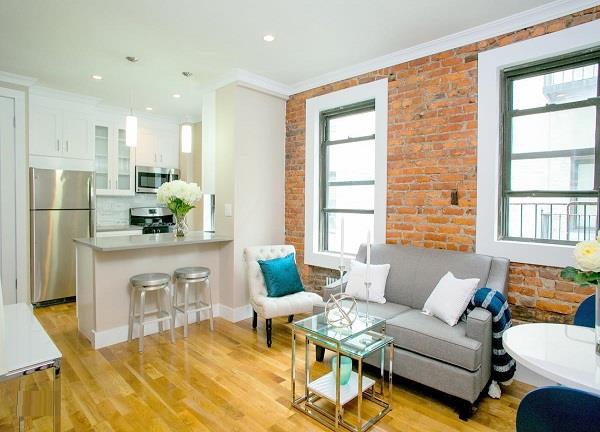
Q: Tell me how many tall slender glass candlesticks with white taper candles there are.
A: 2